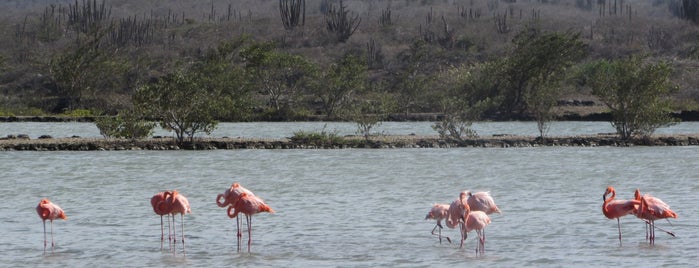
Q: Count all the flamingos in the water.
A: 12